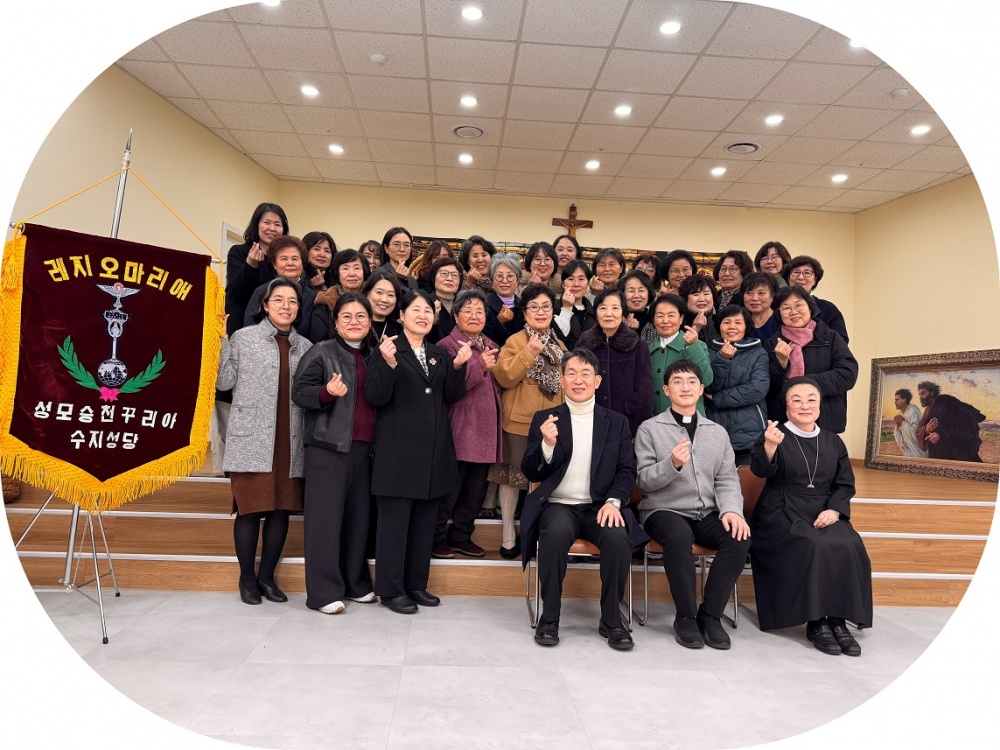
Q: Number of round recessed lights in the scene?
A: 14